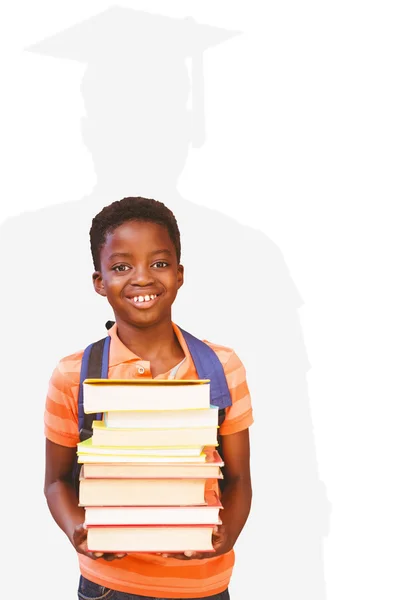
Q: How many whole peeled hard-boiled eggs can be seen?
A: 0